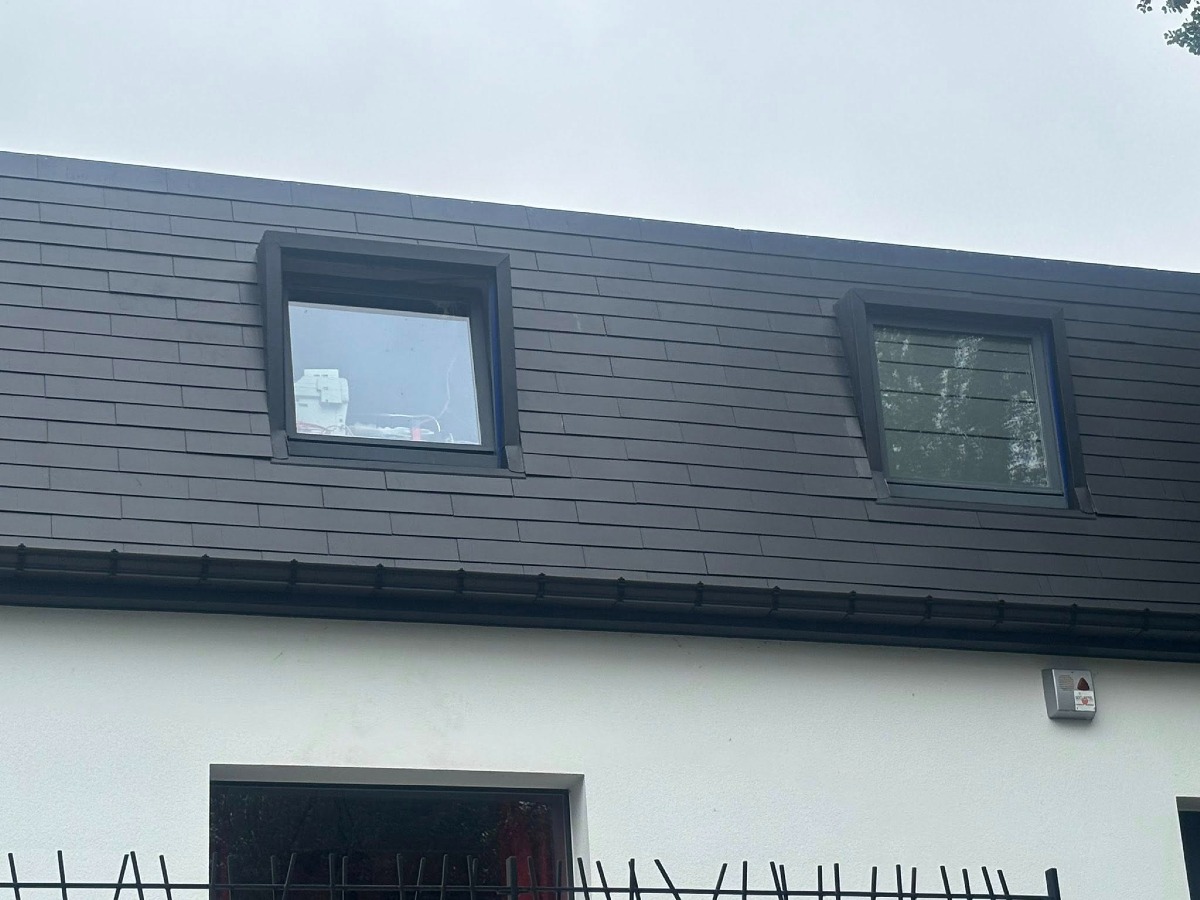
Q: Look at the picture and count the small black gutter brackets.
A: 15